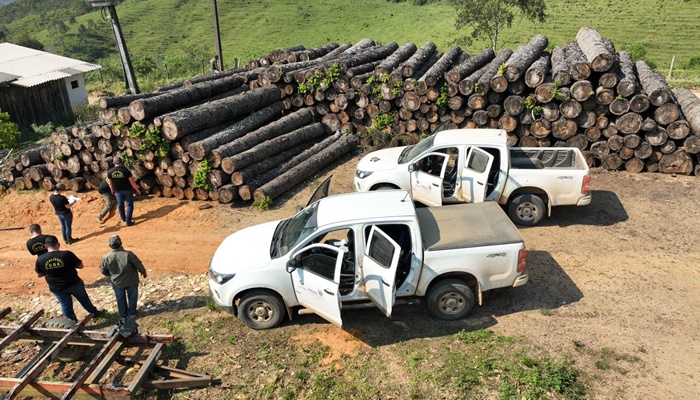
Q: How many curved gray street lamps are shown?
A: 0